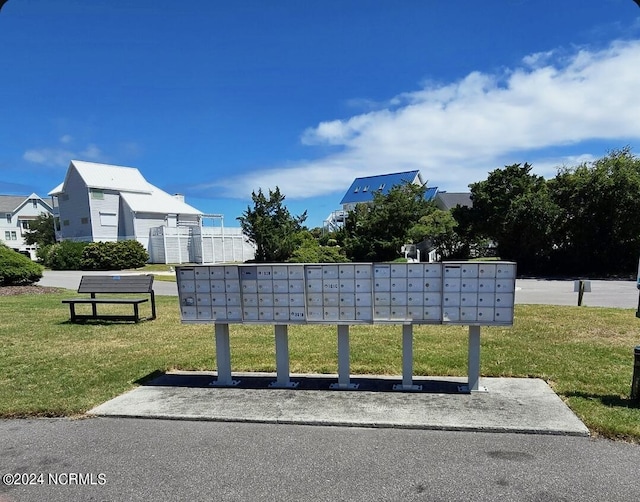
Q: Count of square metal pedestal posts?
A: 5